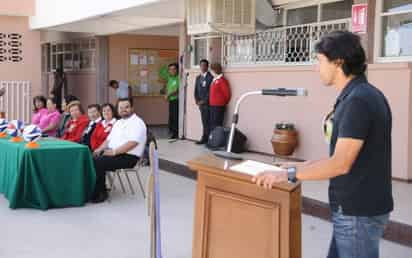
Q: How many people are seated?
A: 7